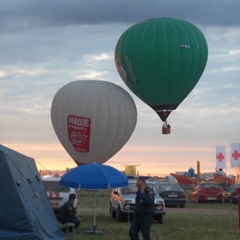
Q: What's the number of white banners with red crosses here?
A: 2